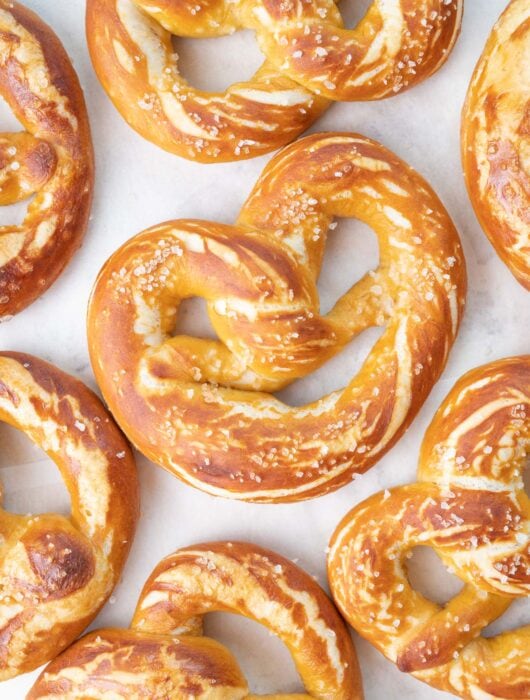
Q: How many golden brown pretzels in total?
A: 7